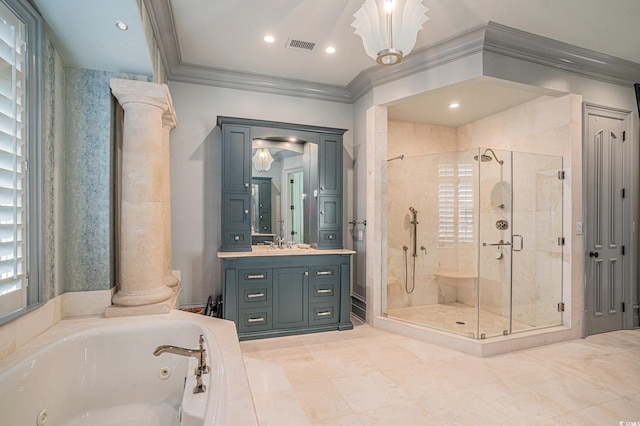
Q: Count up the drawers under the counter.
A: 6